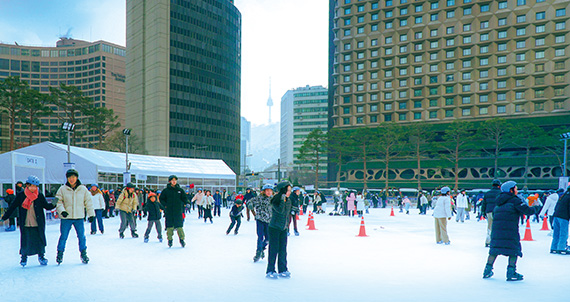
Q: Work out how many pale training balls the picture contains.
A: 0